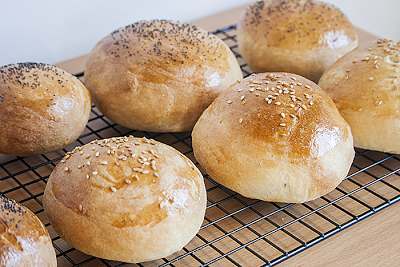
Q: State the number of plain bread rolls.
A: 0